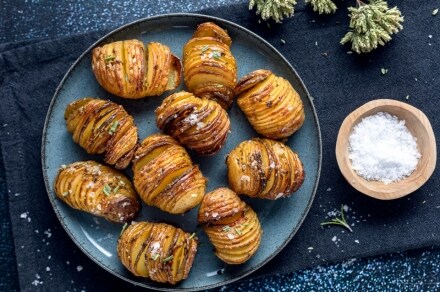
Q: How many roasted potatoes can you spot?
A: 10